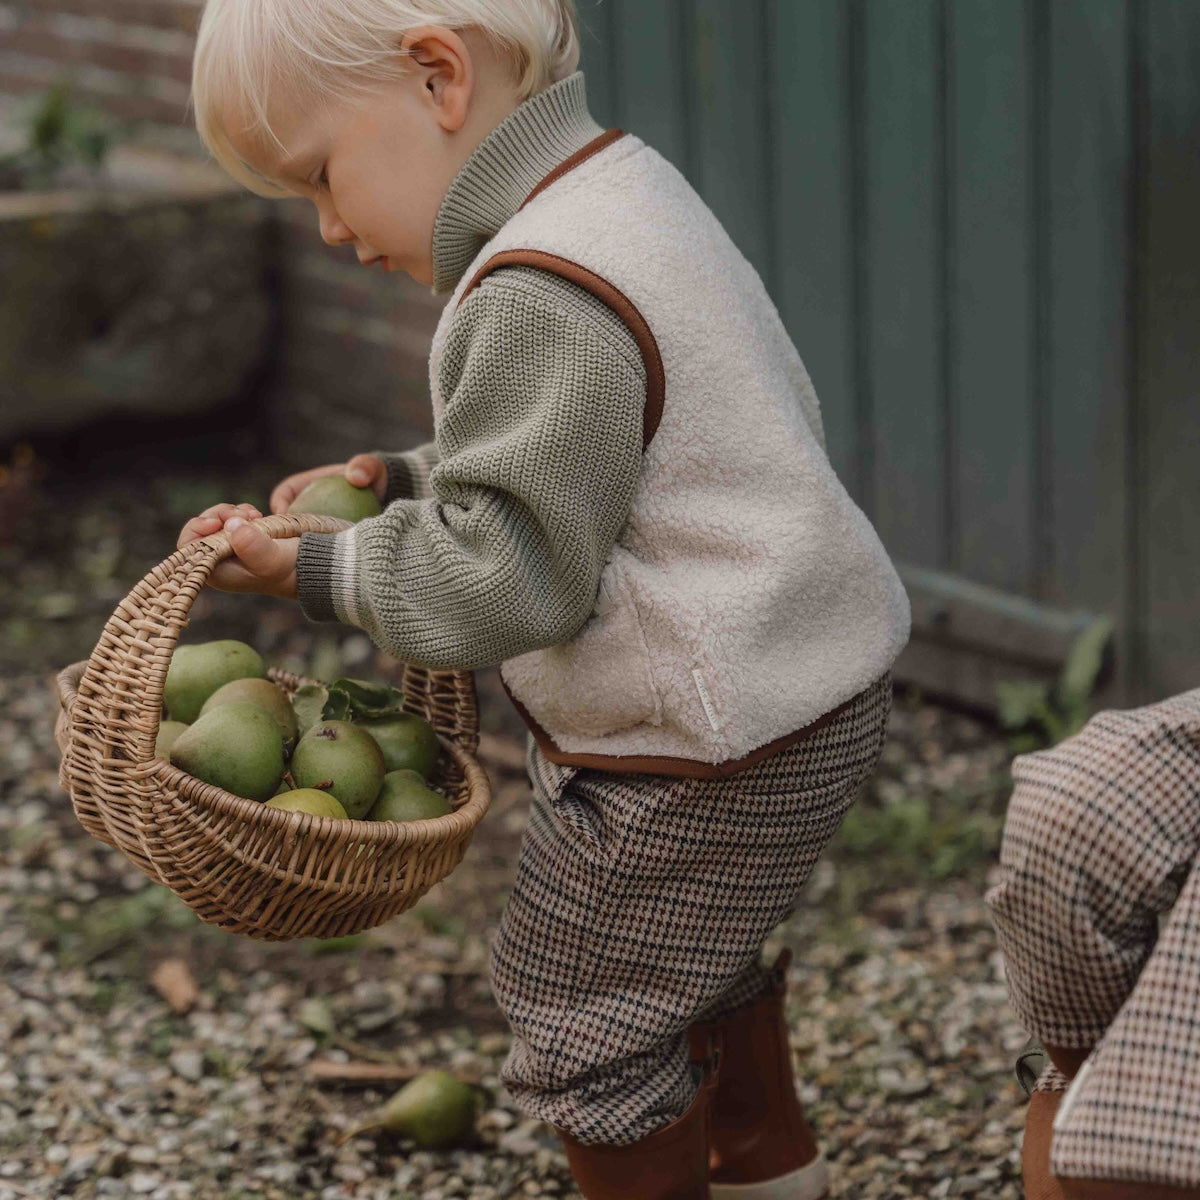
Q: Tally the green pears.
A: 10